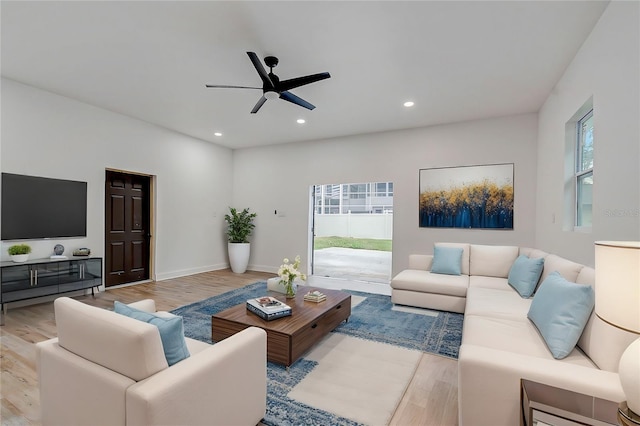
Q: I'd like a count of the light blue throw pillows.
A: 4